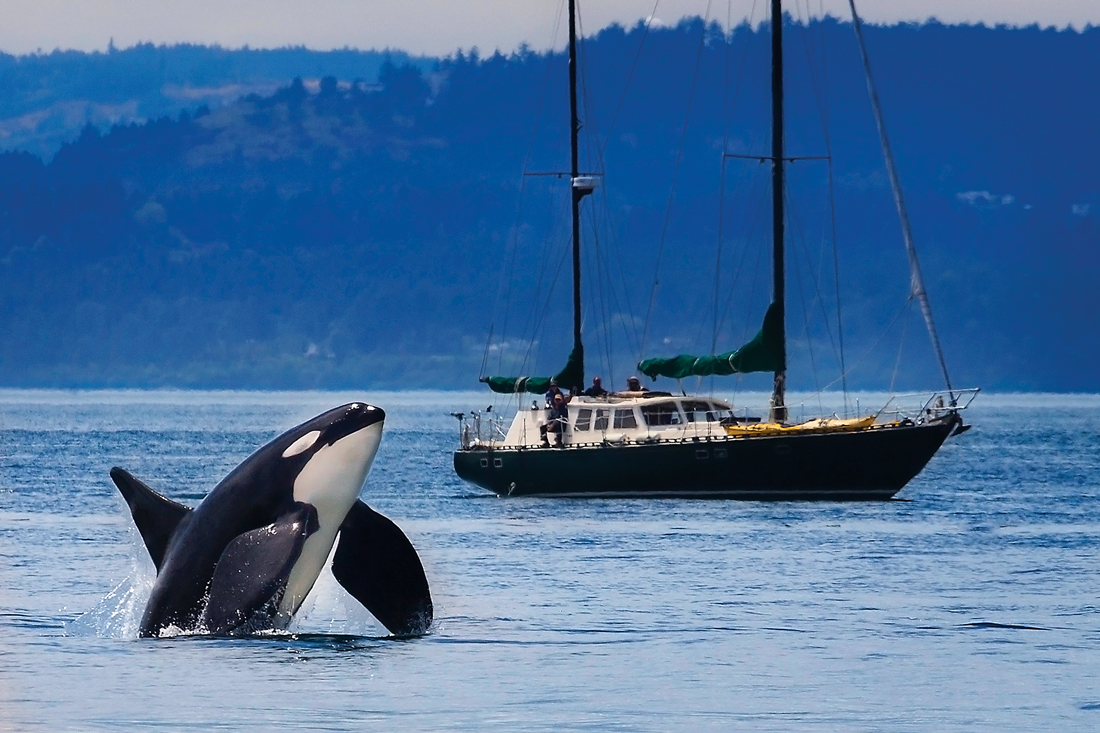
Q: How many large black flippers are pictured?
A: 2